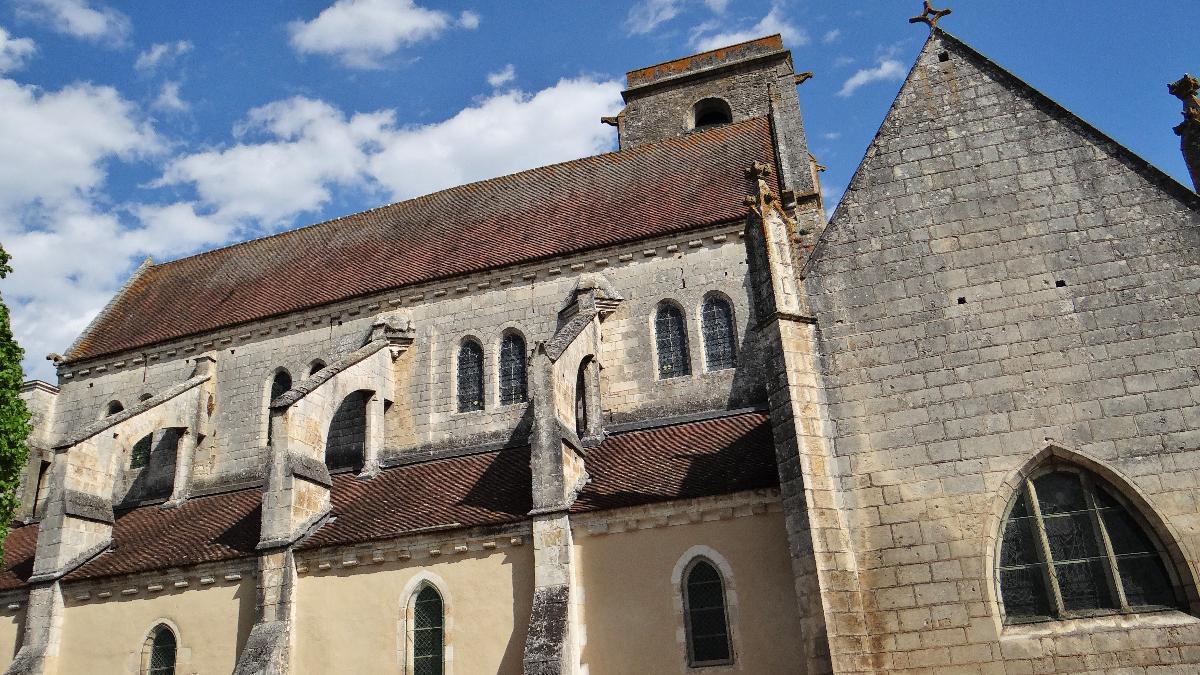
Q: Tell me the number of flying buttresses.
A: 3